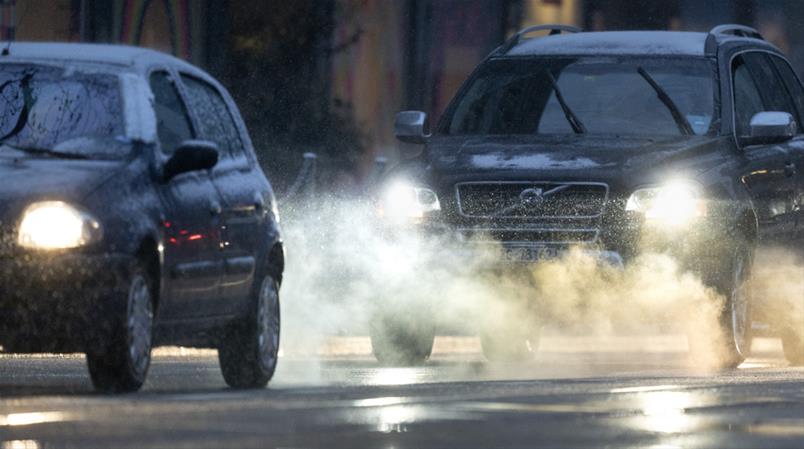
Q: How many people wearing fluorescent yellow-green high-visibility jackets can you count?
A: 0